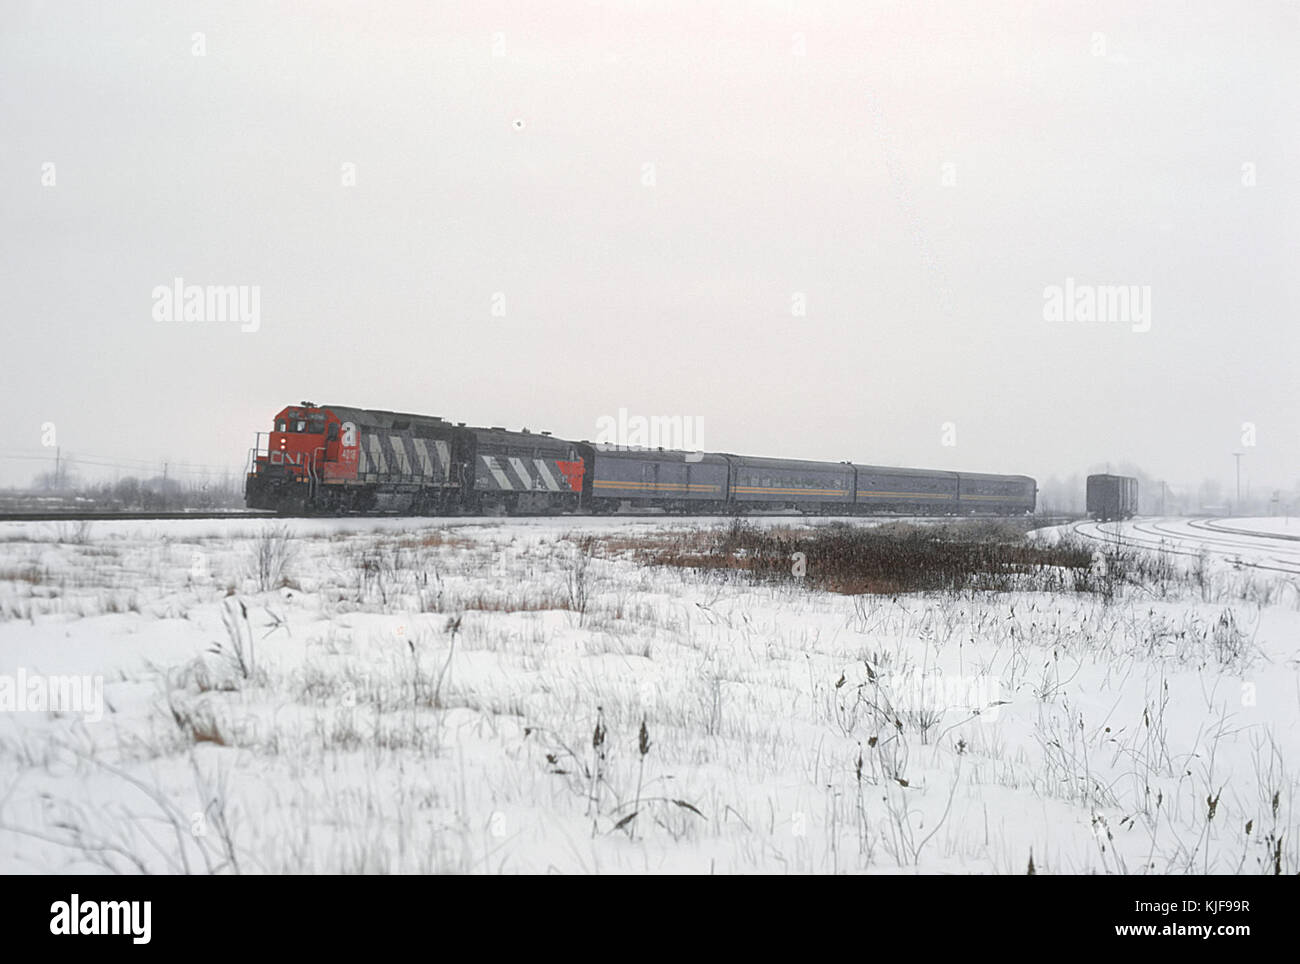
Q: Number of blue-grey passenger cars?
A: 4